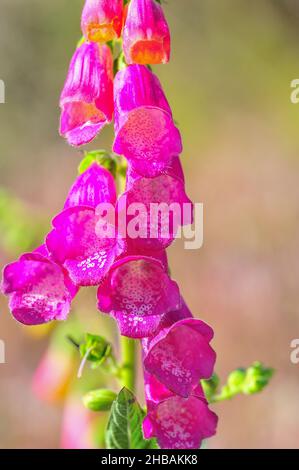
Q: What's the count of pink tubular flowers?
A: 10